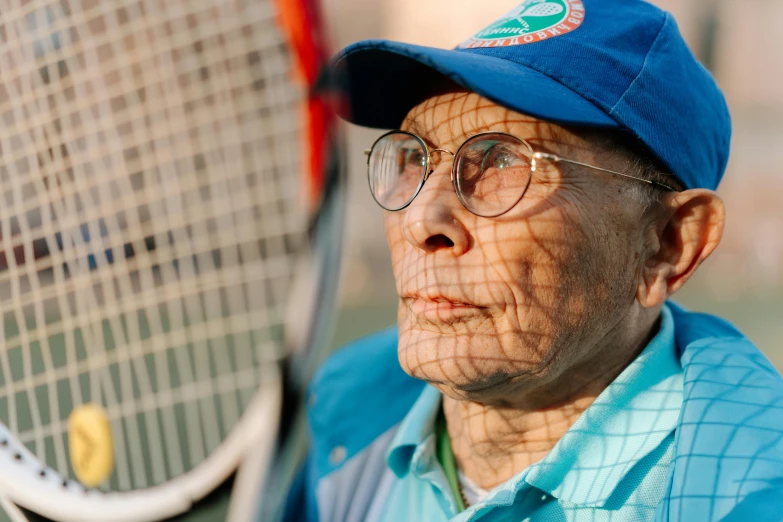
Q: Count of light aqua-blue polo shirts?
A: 1